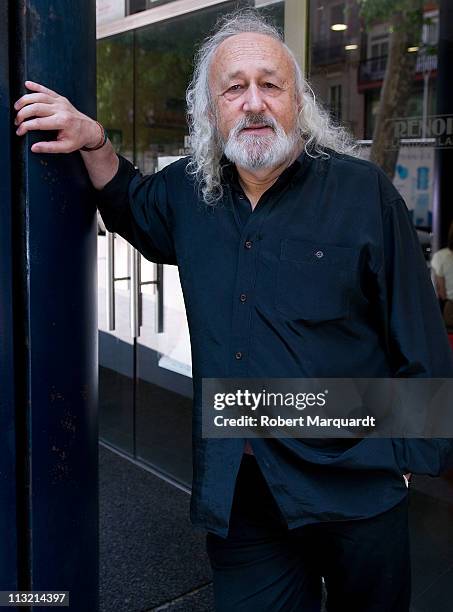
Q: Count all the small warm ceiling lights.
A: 3